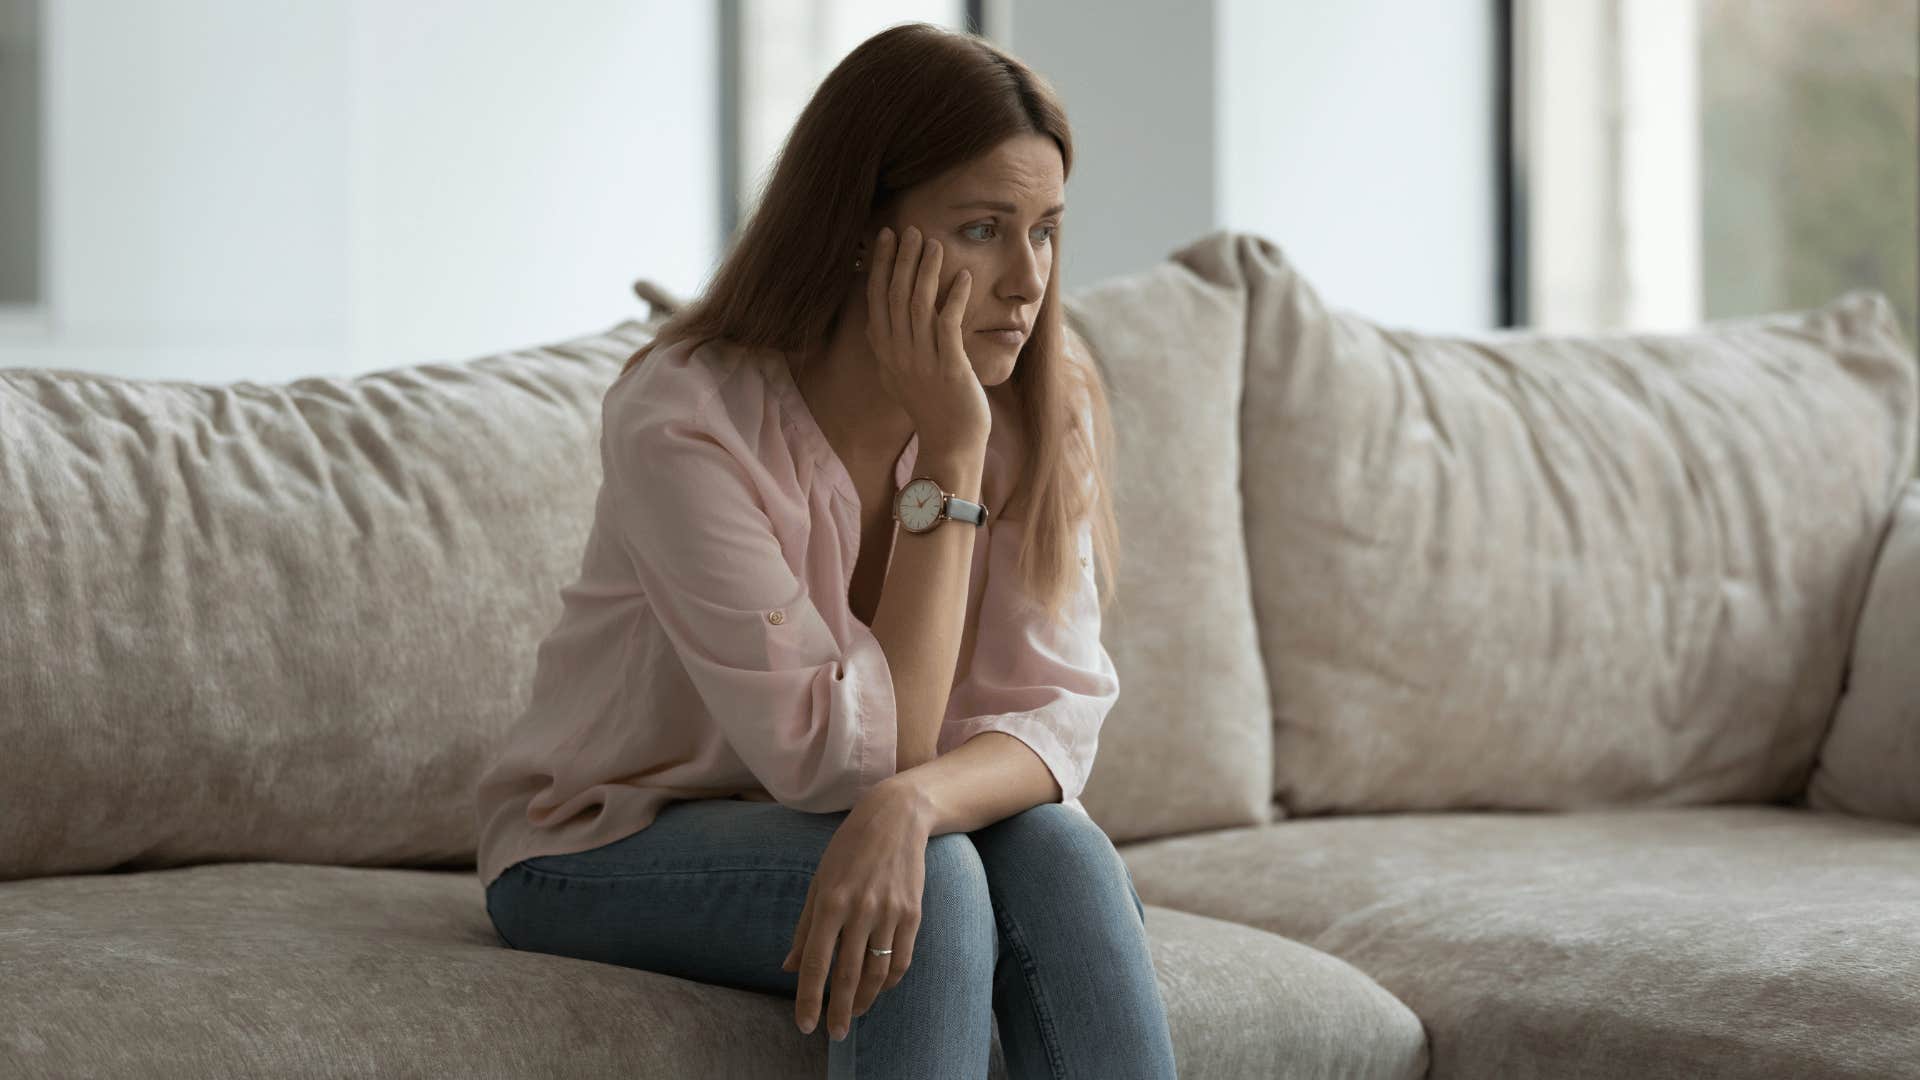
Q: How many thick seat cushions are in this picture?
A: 2